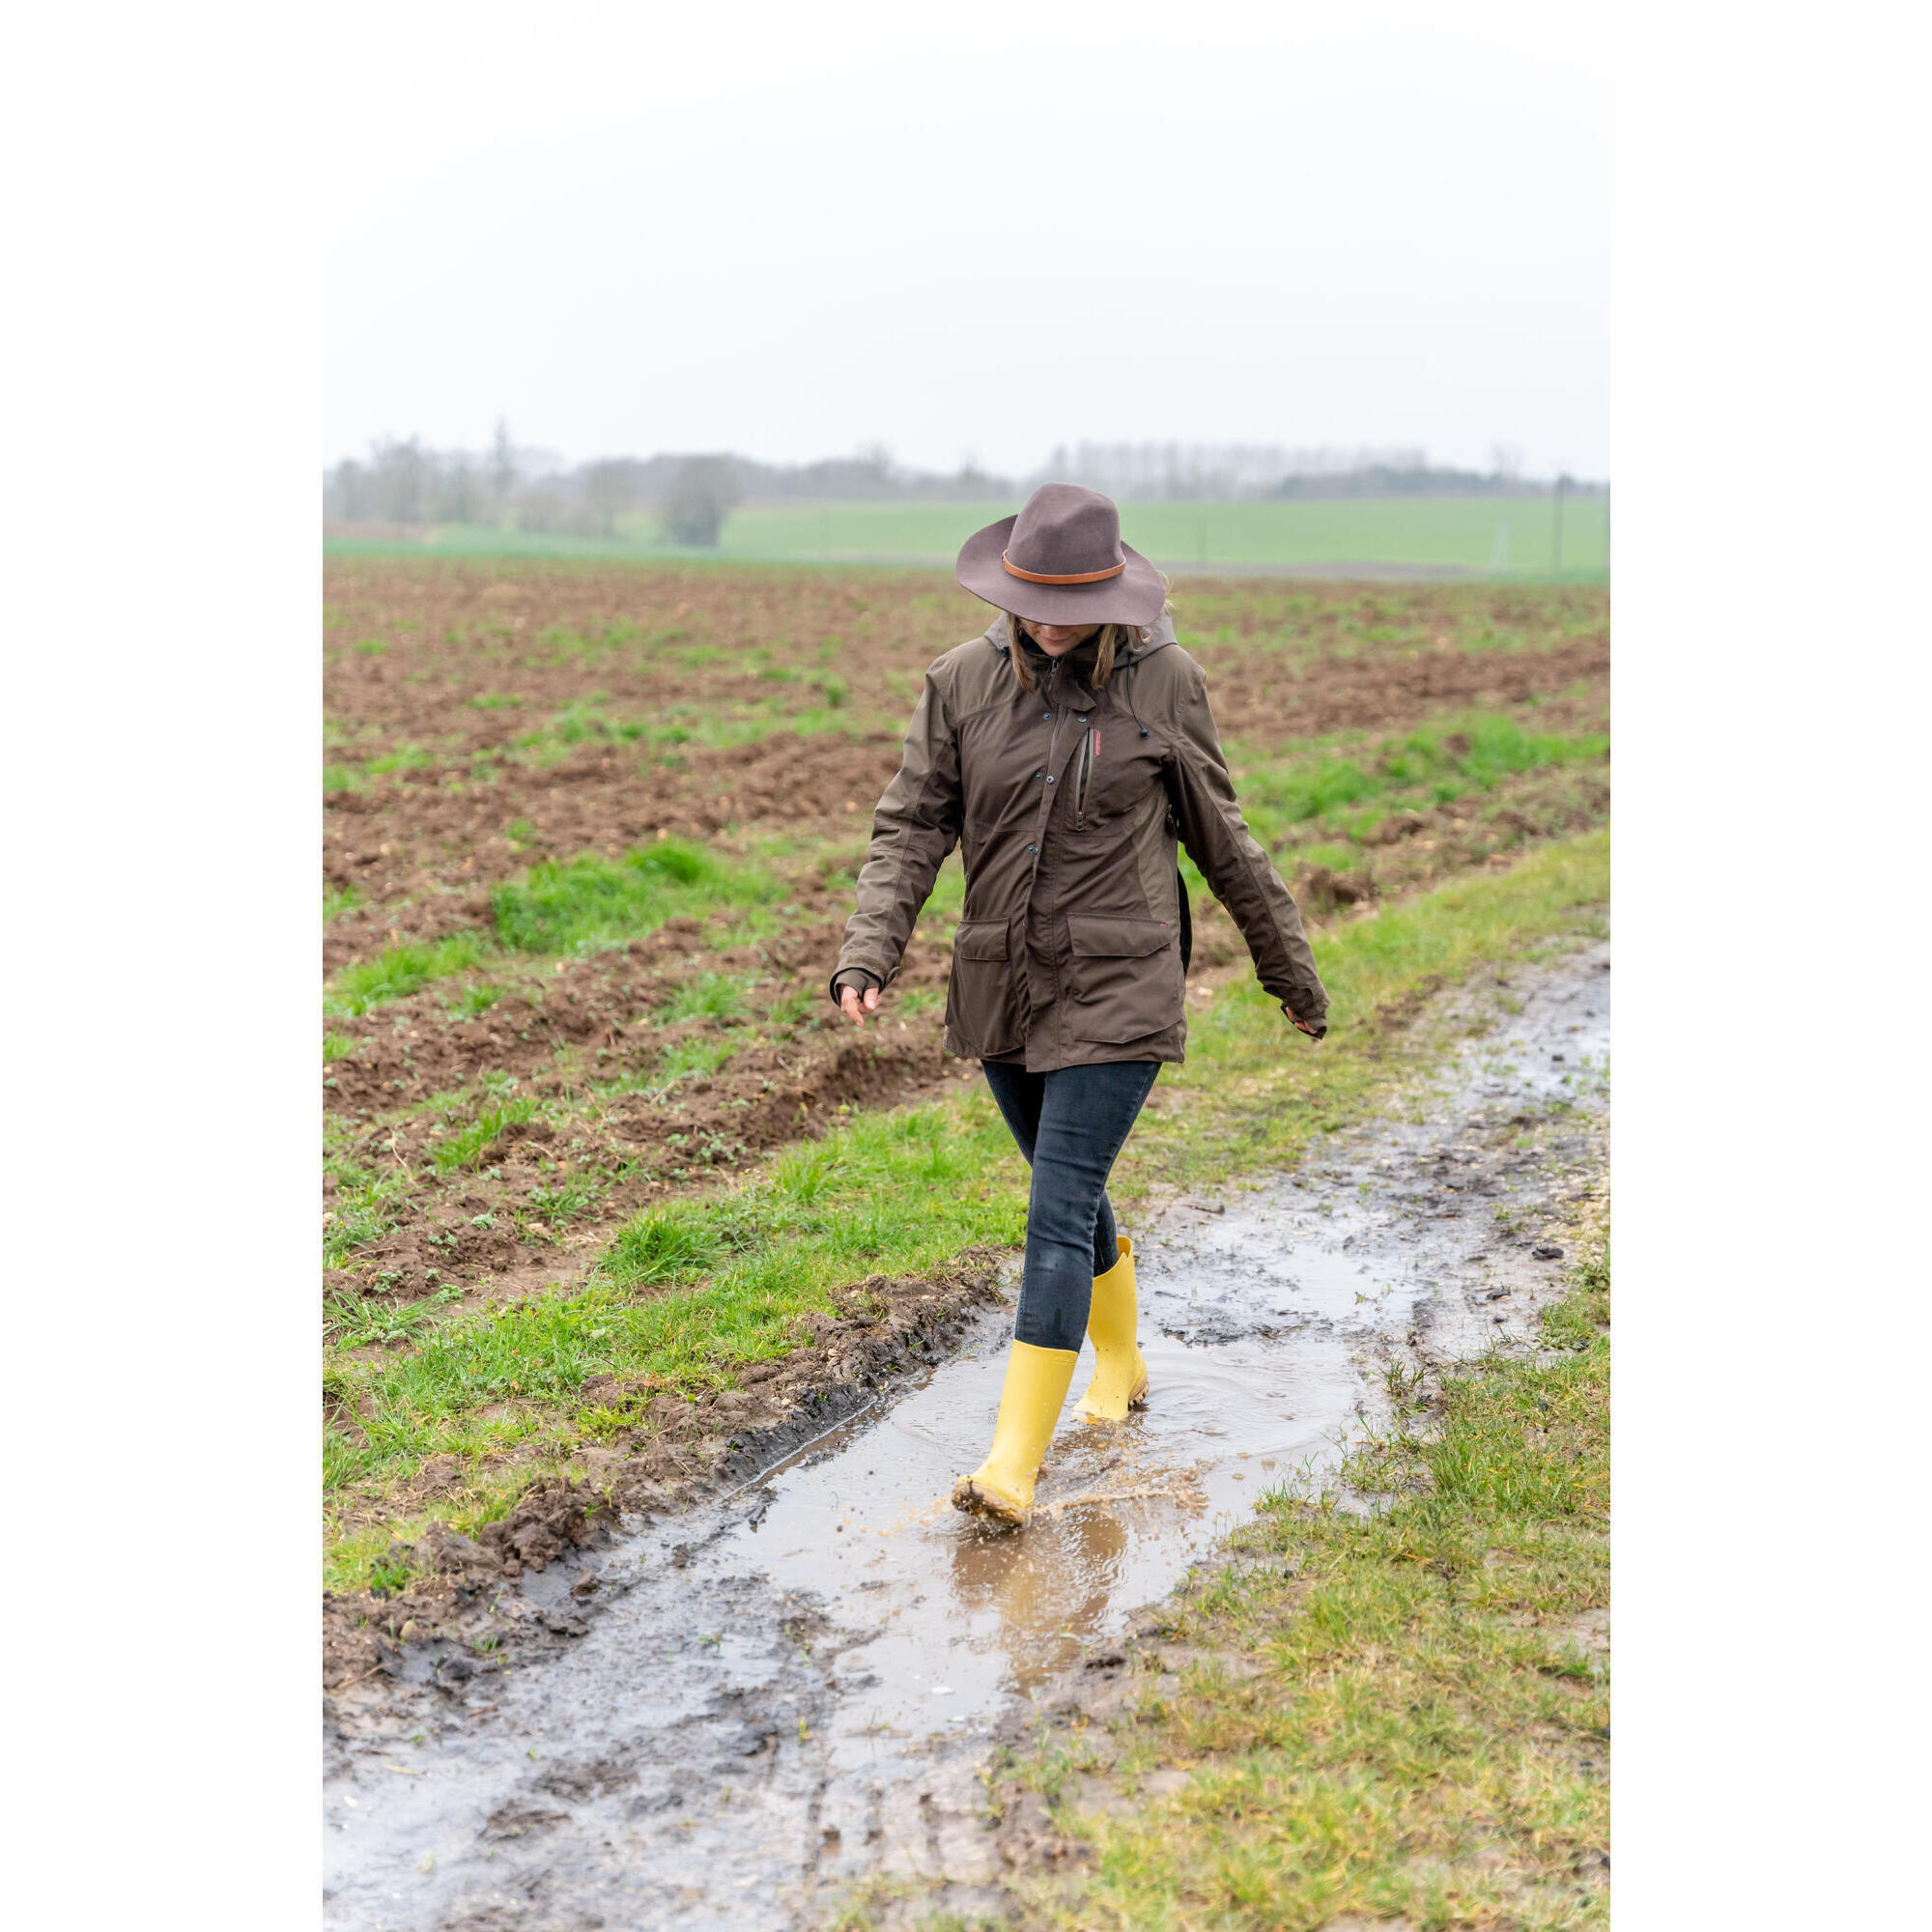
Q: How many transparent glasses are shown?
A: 0